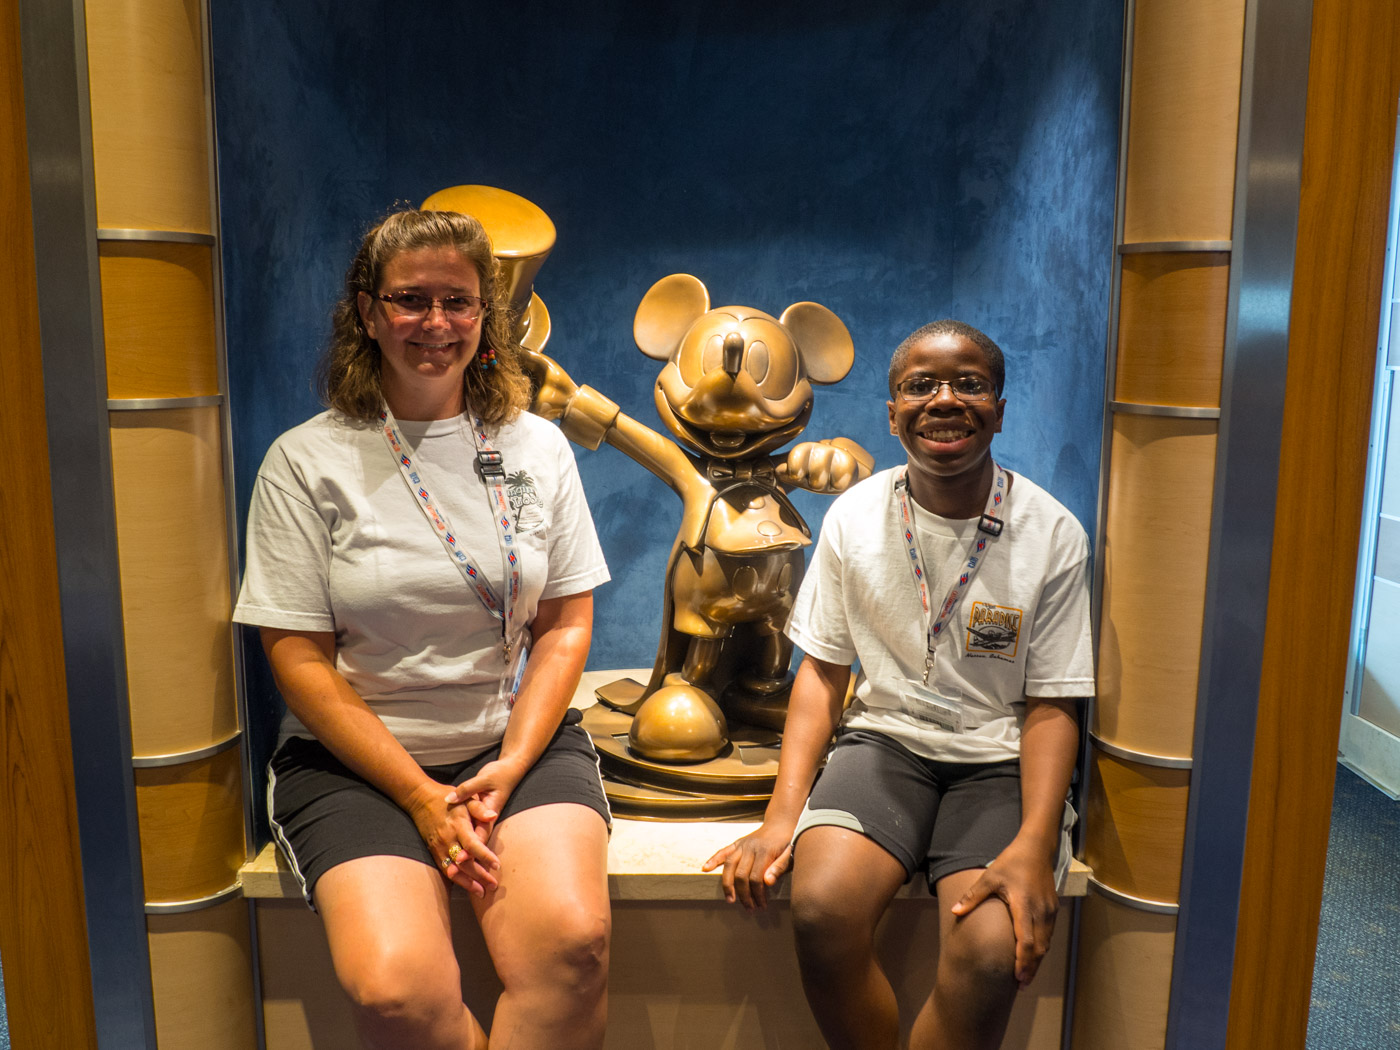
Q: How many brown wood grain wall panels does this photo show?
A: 2